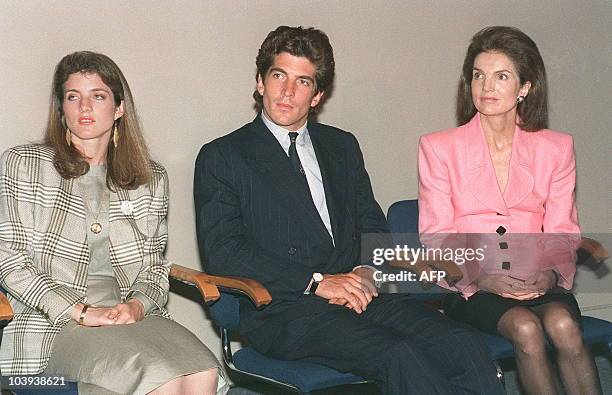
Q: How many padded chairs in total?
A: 3